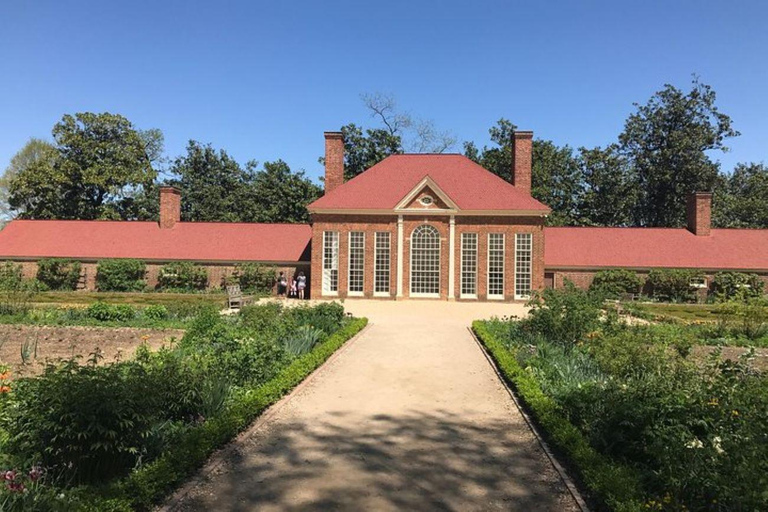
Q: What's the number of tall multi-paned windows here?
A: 7